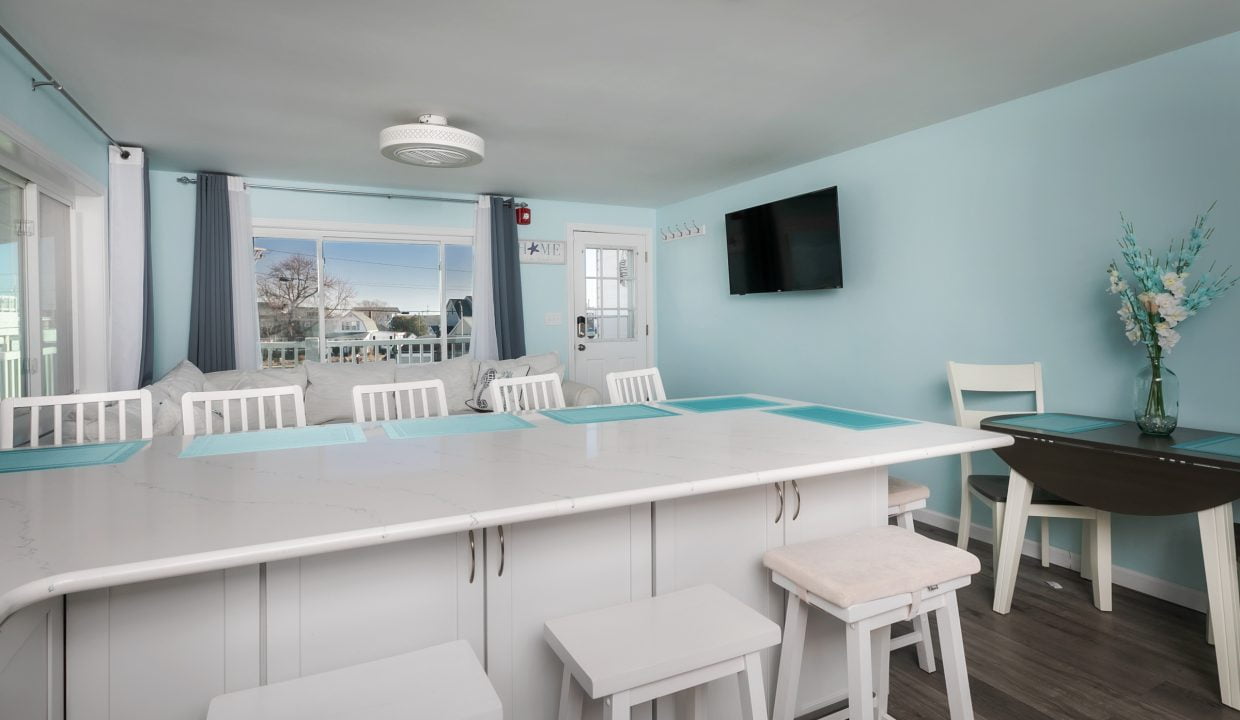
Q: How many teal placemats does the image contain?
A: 8